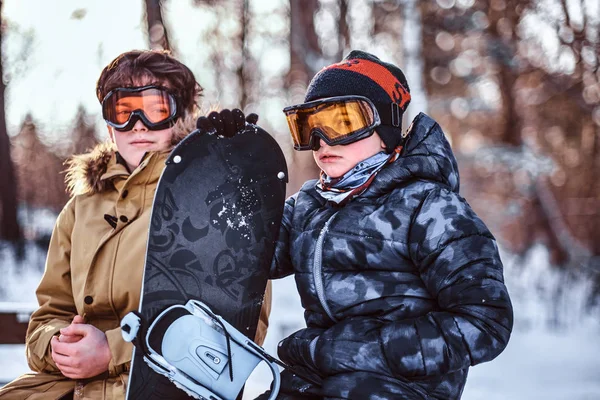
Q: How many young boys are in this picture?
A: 2